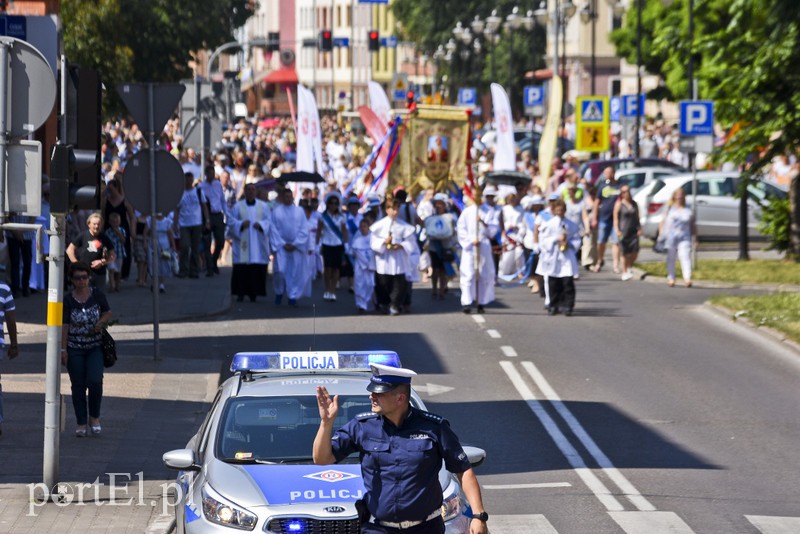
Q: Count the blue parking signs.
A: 5